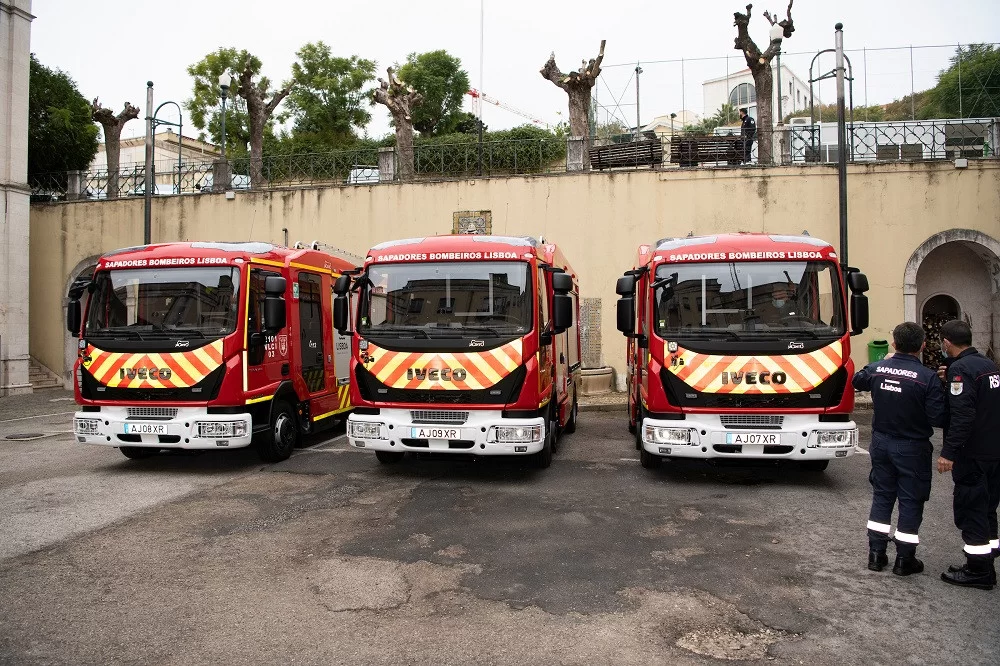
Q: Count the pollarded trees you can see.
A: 5